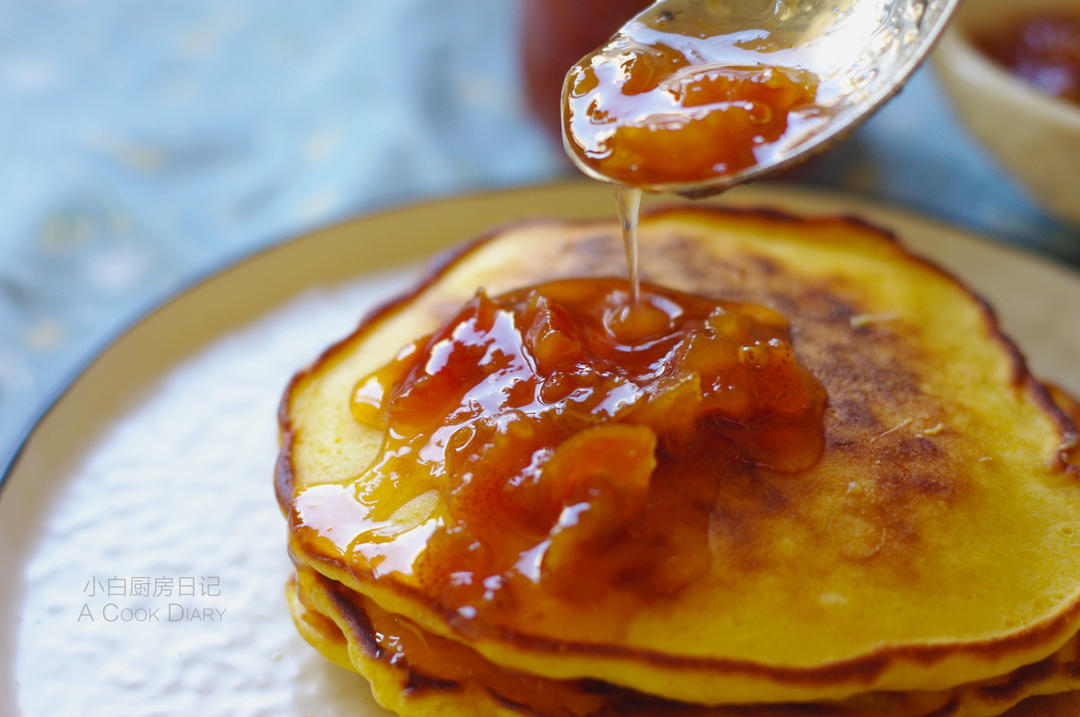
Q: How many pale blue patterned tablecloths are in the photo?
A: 1